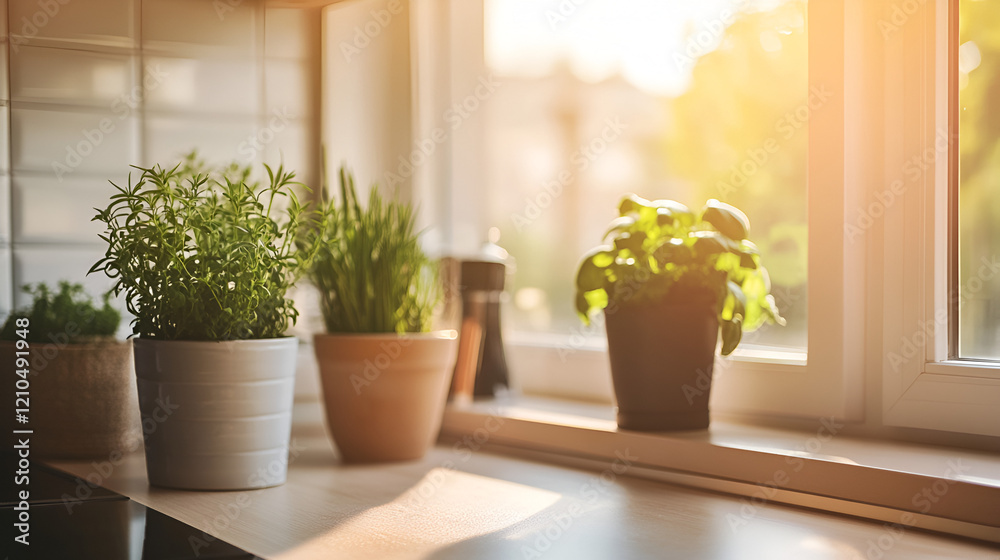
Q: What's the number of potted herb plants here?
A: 4